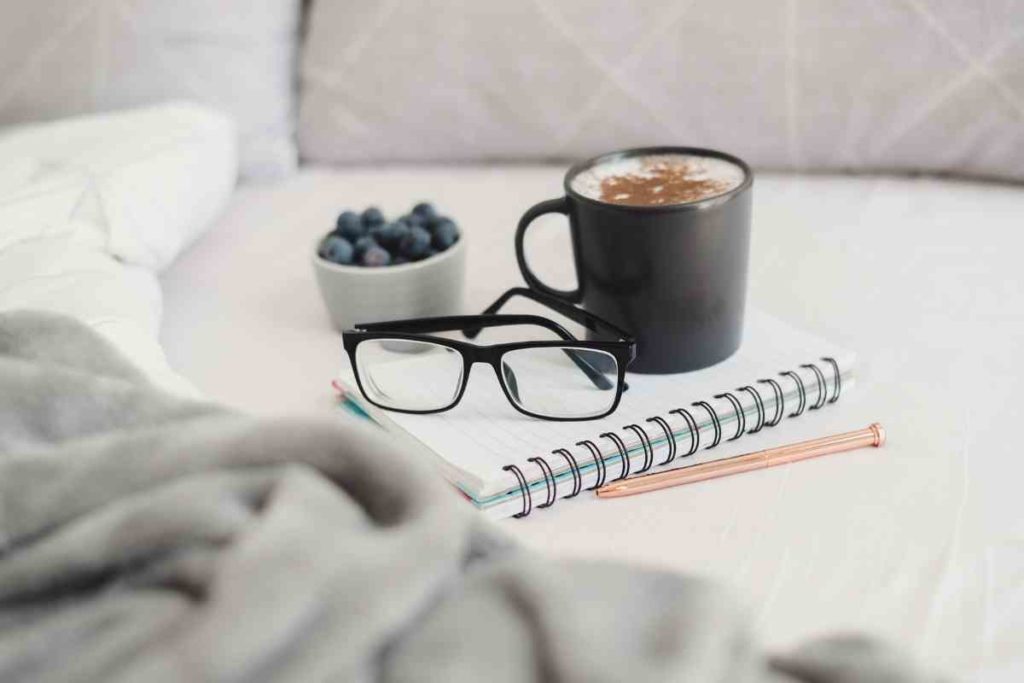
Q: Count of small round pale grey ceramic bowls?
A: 1